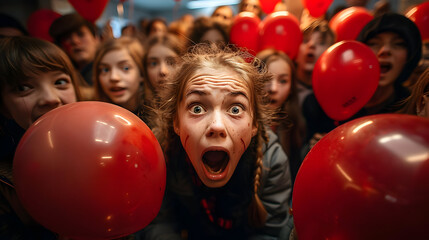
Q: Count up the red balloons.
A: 11